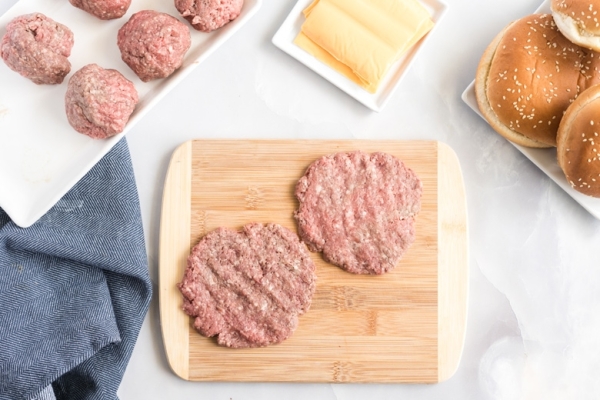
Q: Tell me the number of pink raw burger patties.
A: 2